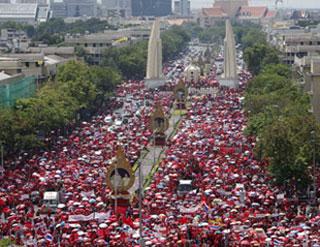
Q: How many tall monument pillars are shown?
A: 2